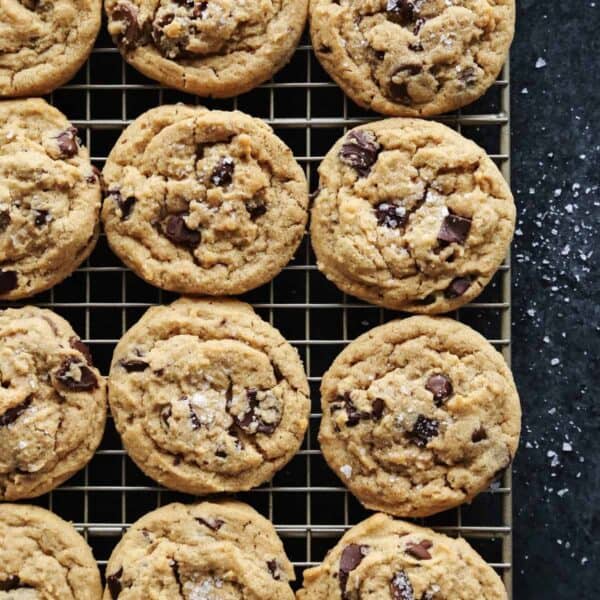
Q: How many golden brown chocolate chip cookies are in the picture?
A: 12